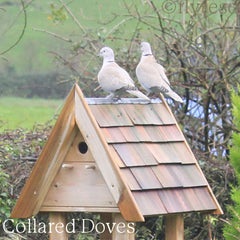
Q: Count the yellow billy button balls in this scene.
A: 0